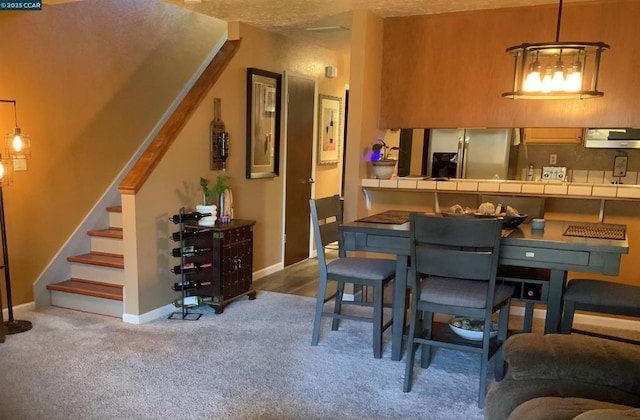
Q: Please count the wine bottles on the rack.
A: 6